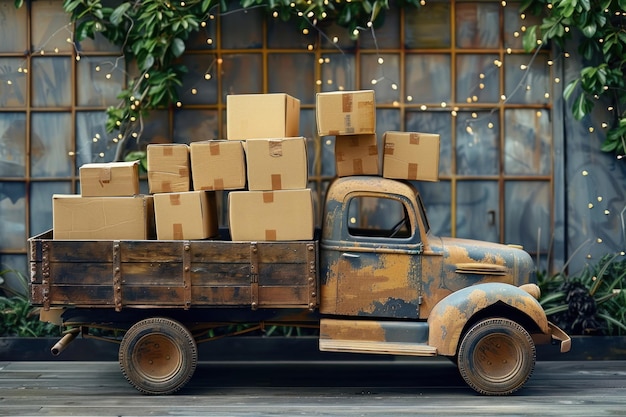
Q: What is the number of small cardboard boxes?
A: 11